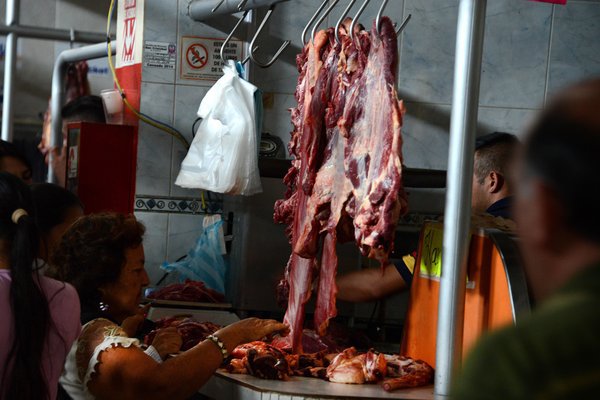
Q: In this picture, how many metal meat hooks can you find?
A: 7